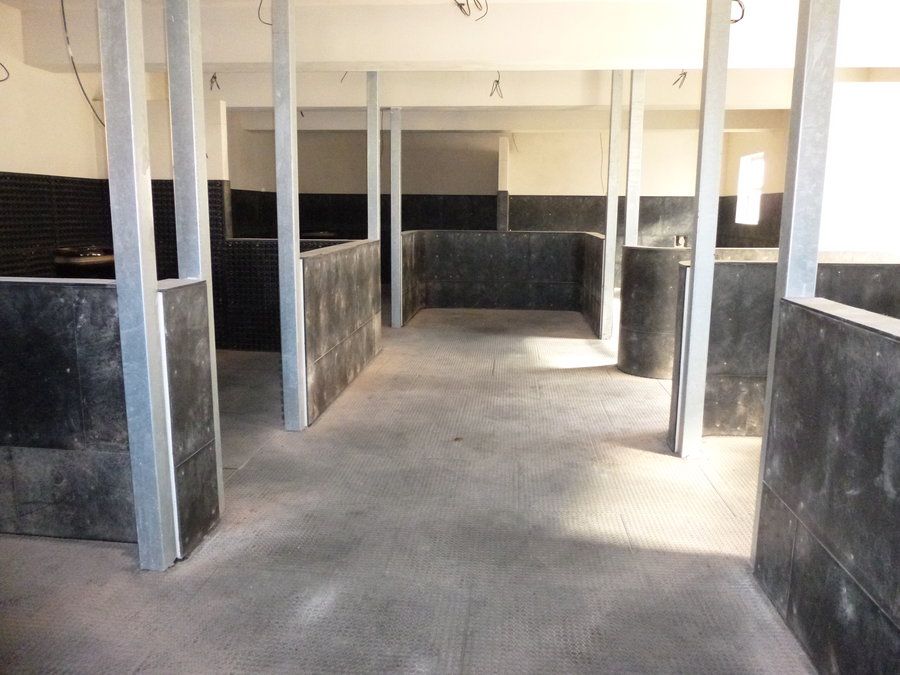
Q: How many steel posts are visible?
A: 9